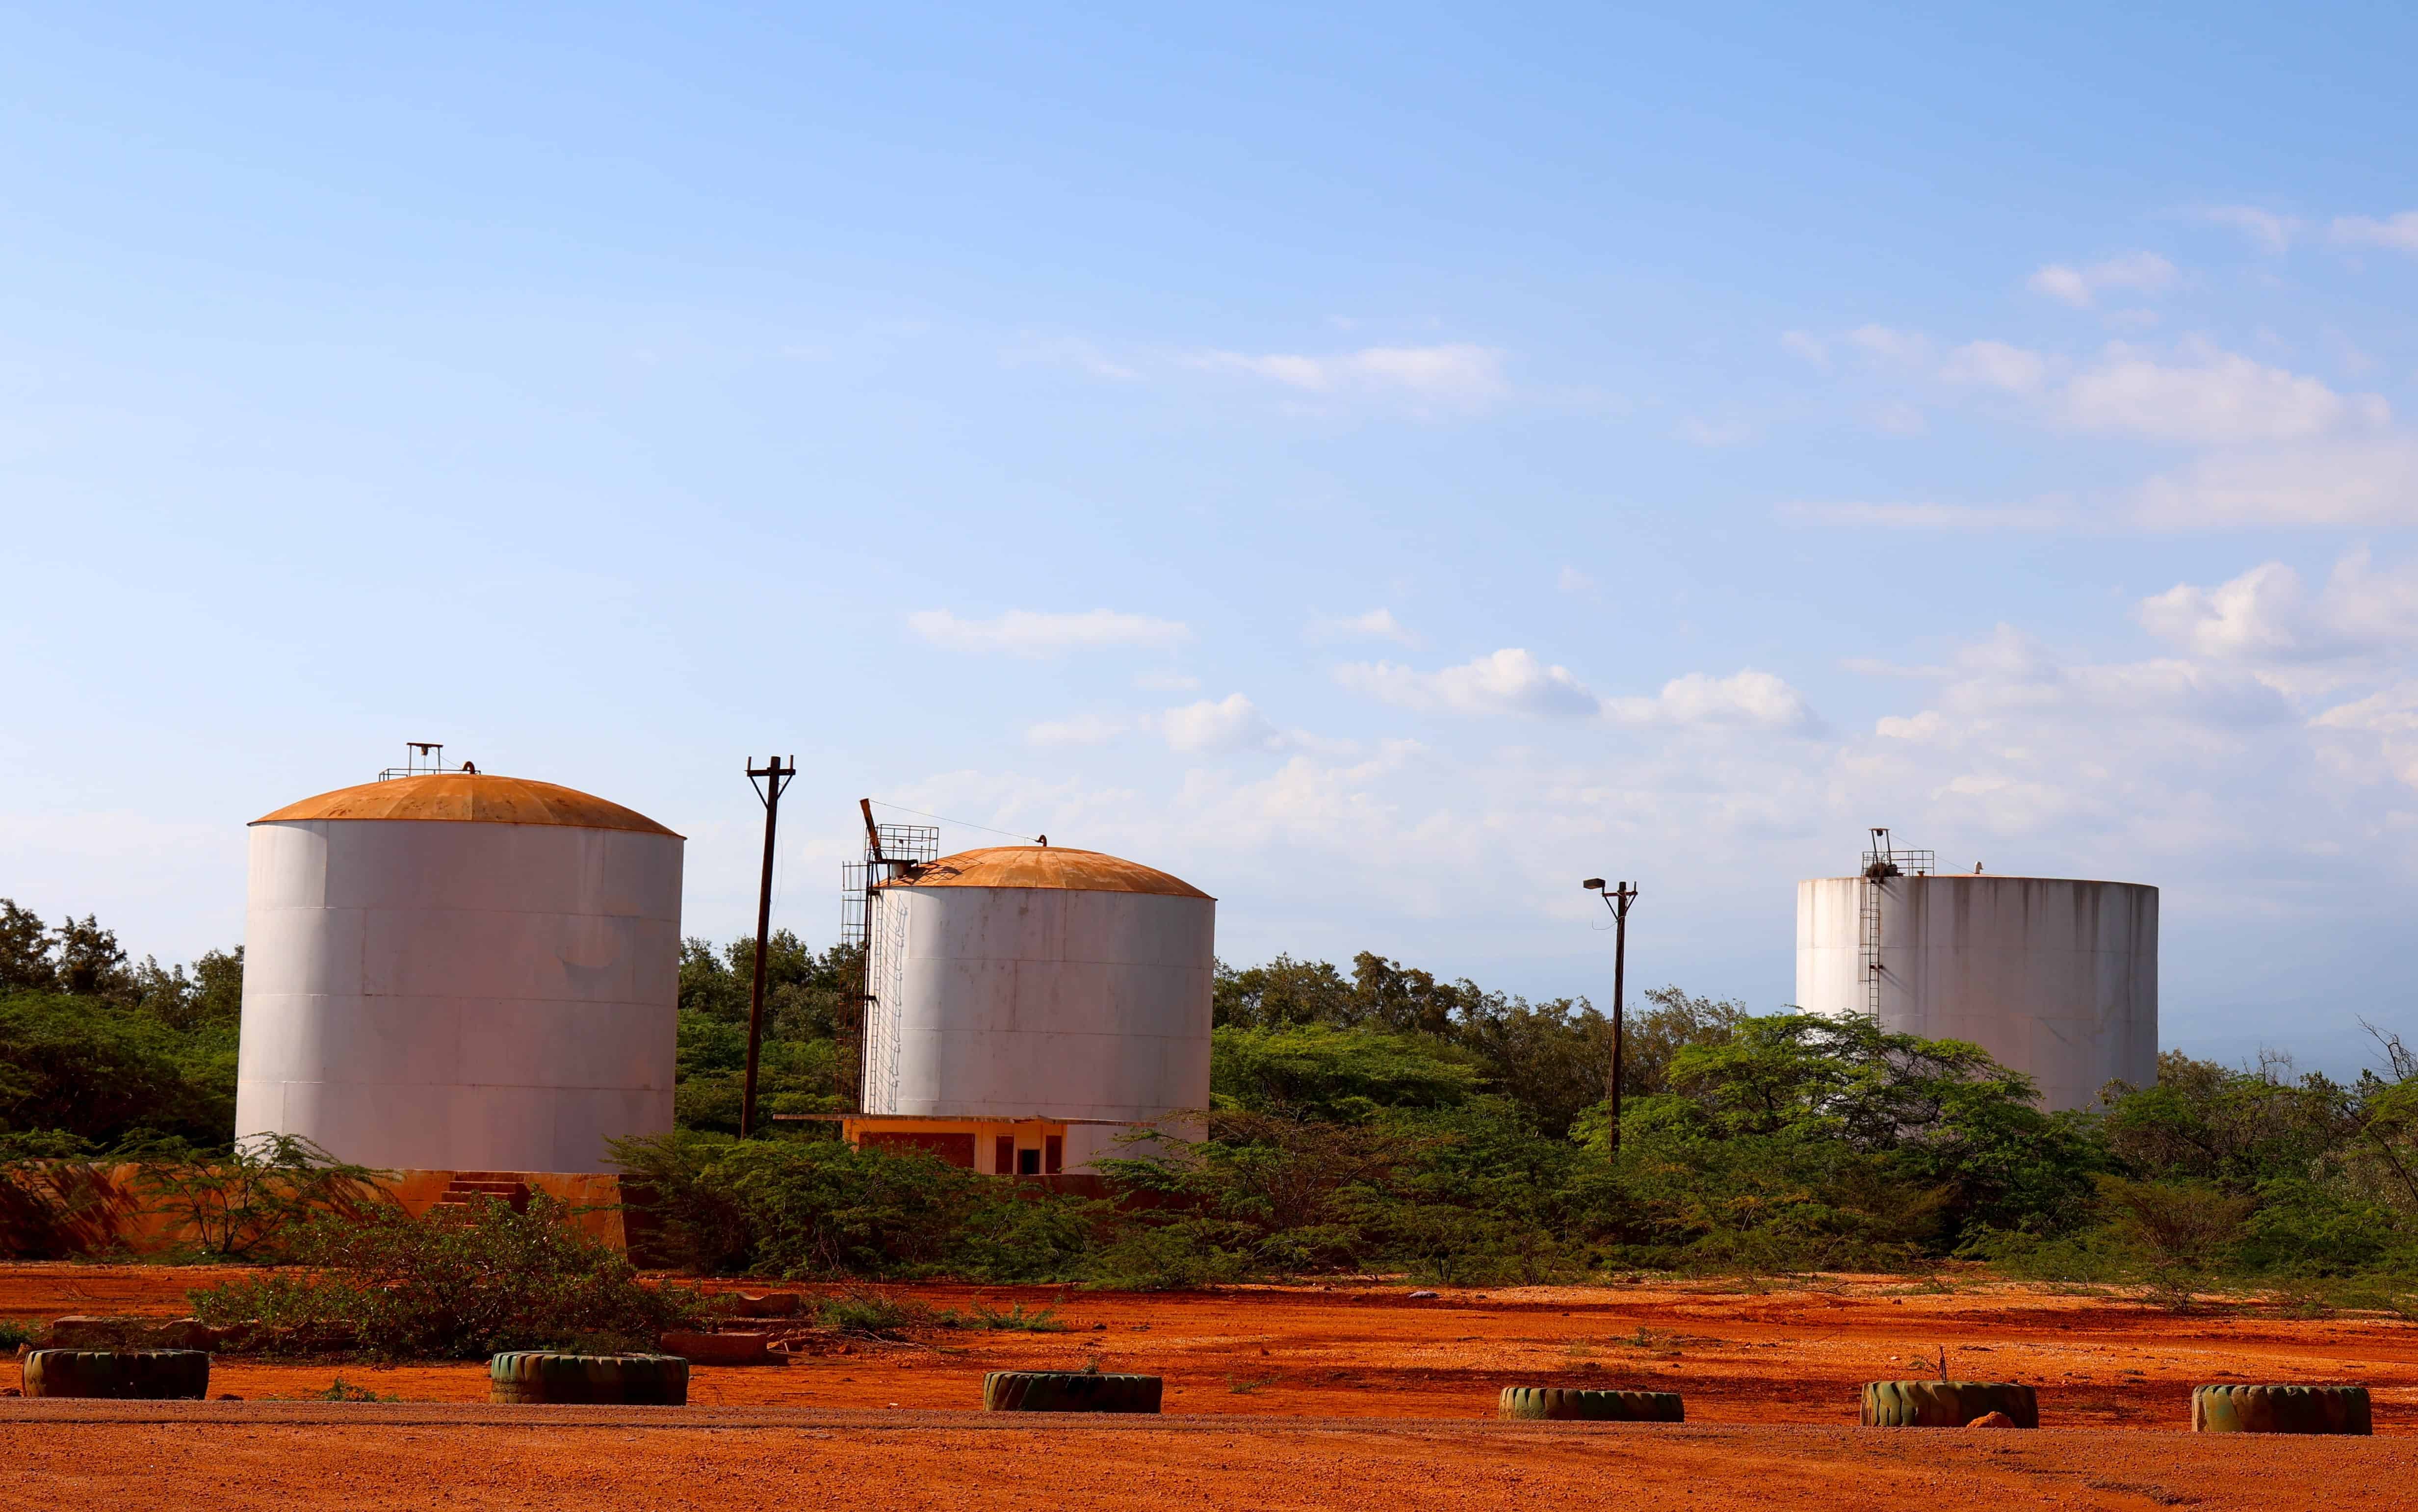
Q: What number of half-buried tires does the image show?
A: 6